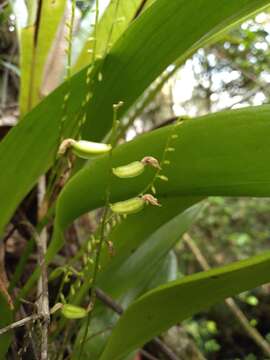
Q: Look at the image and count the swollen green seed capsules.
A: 4